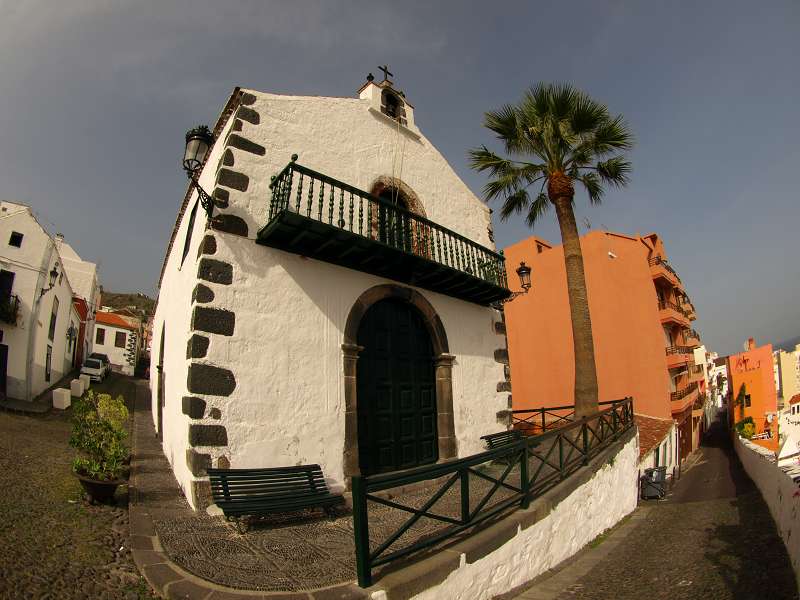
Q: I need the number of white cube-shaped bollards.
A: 3